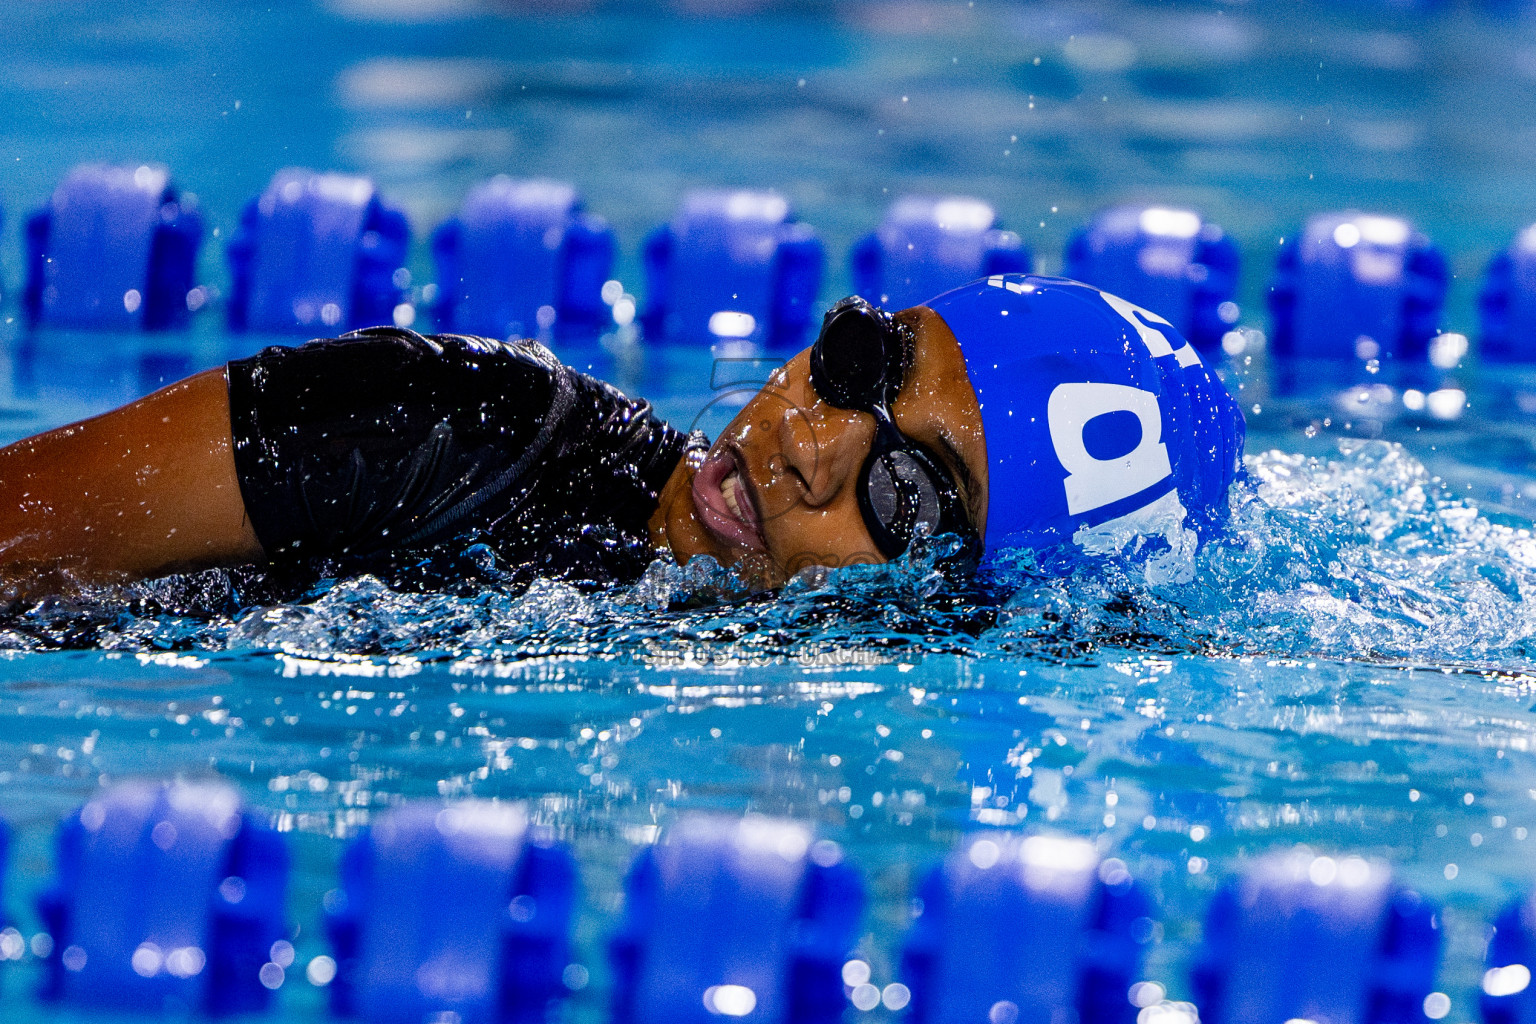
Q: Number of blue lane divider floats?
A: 14